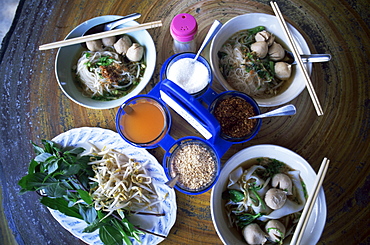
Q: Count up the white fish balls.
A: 12